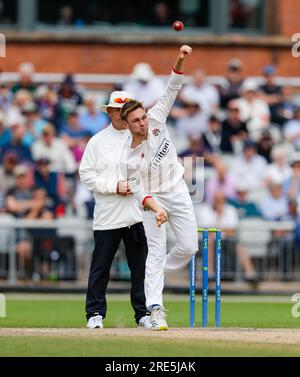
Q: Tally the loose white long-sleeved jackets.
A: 1